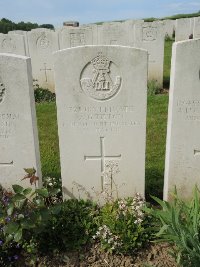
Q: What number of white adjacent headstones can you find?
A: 2